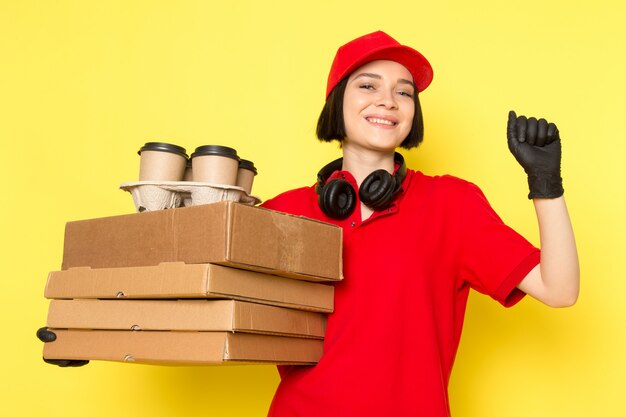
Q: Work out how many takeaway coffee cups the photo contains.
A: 4